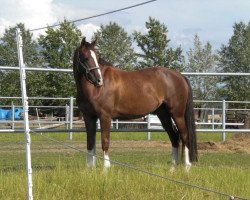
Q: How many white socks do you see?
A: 4